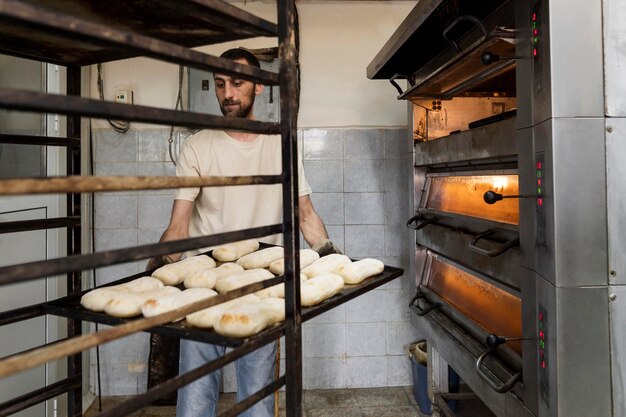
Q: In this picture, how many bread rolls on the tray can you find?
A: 15